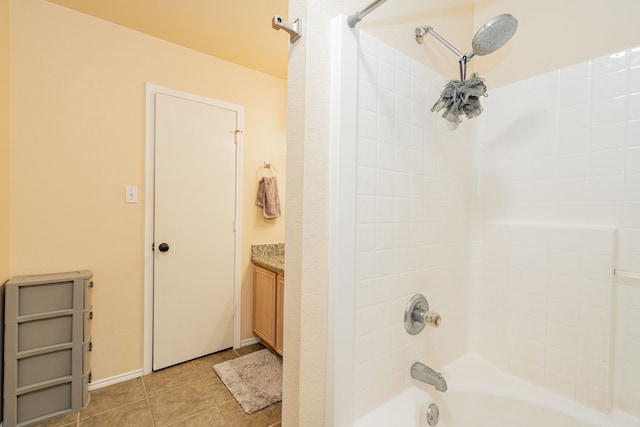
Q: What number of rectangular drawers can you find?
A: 4